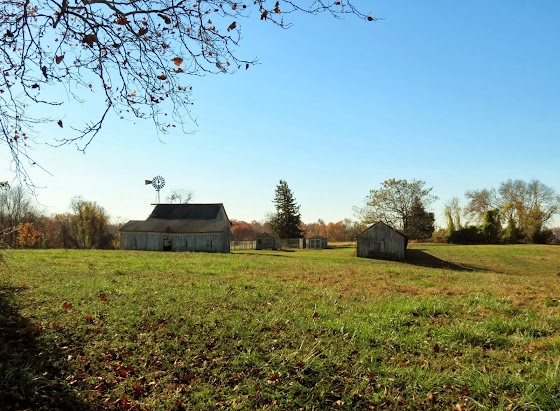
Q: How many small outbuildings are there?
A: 3